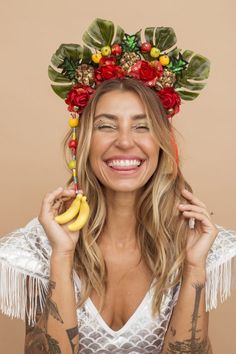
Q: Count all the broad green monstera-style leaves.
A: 4